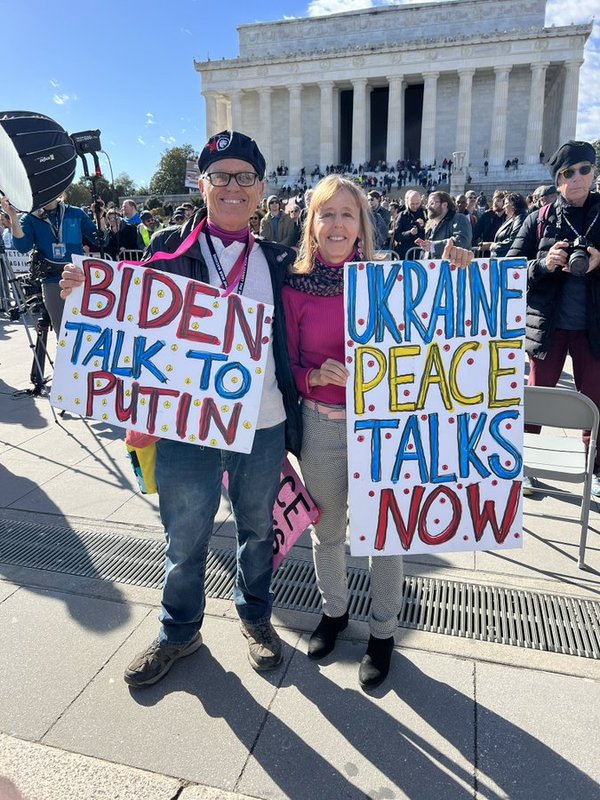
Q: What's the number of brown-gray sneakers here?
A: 2